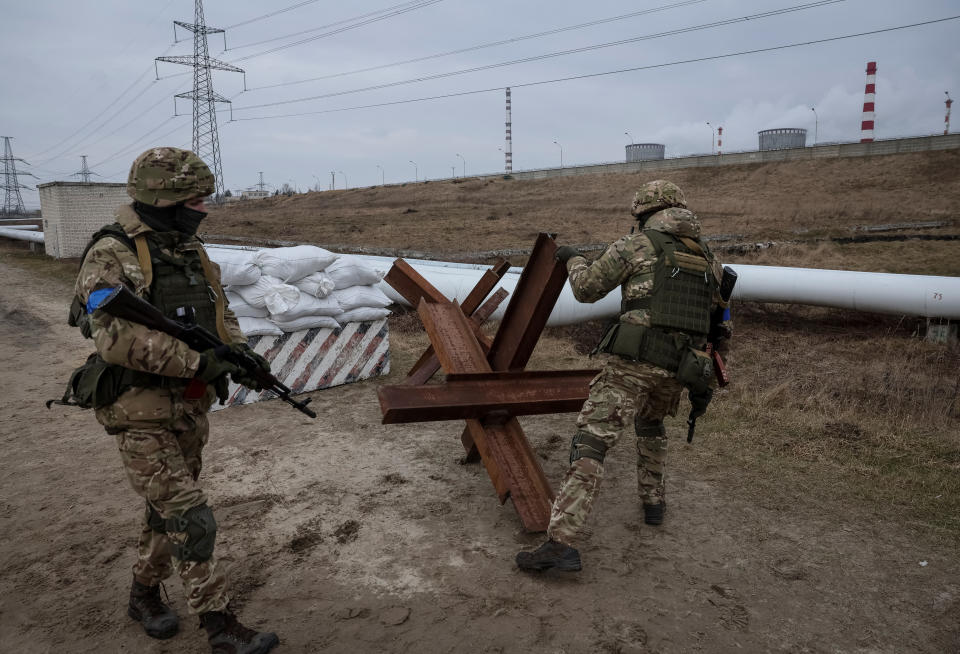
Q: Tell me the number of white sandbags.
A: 11